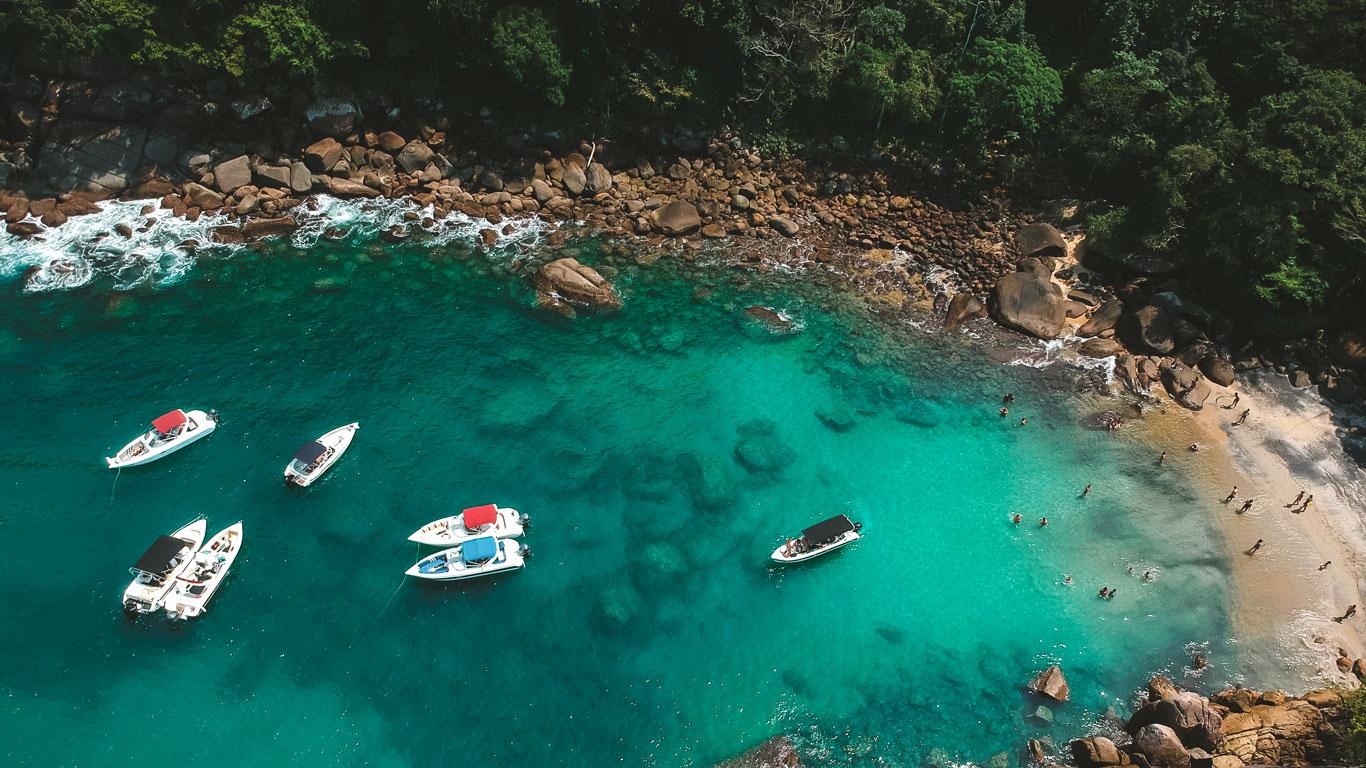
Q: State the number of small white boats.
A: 7